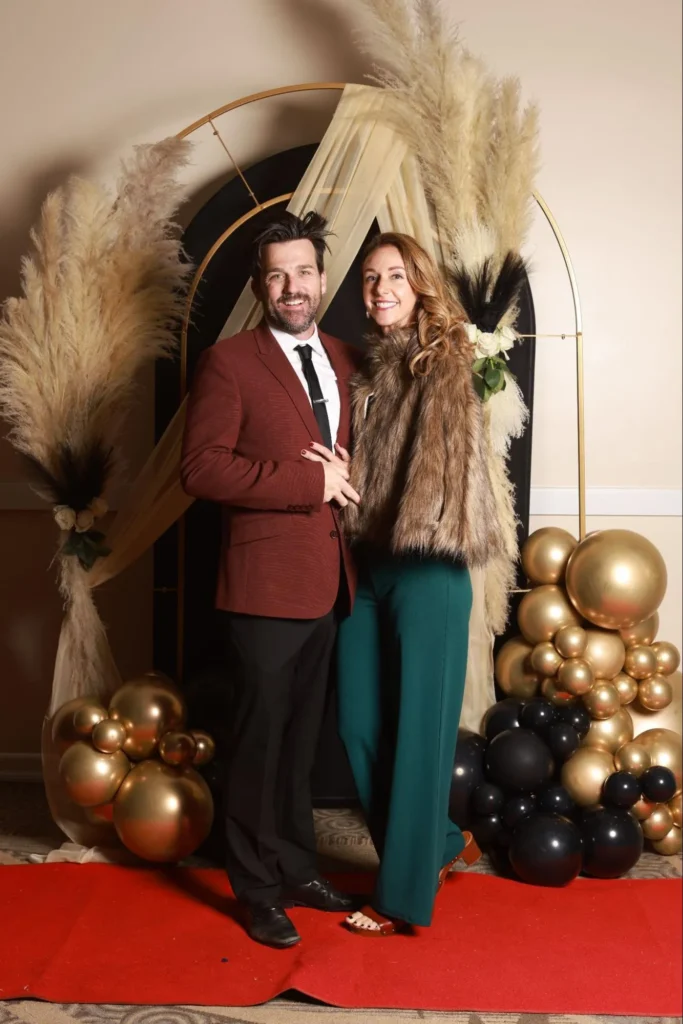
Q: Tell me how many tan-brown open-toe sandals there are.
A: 2